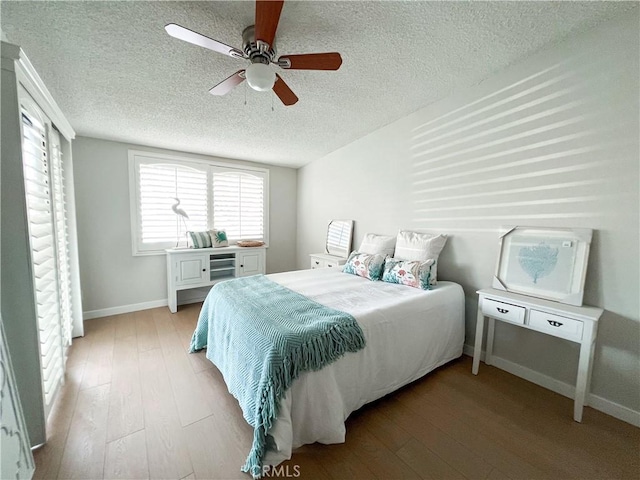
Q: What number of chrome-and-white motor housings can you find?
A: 1